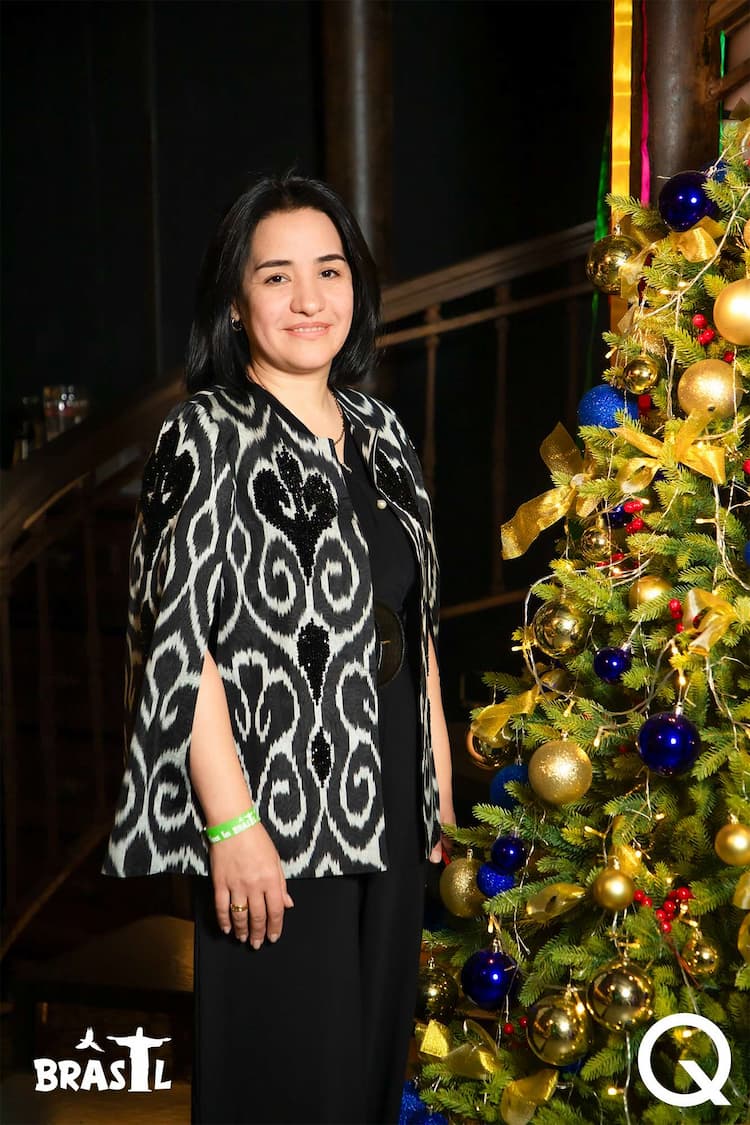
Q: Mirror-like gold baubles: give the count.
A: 9